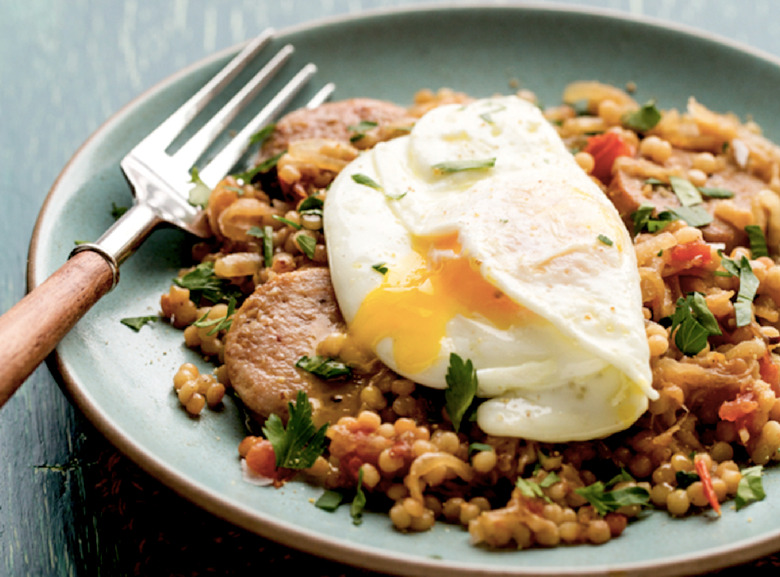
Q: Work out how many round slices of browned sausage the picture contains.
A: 3